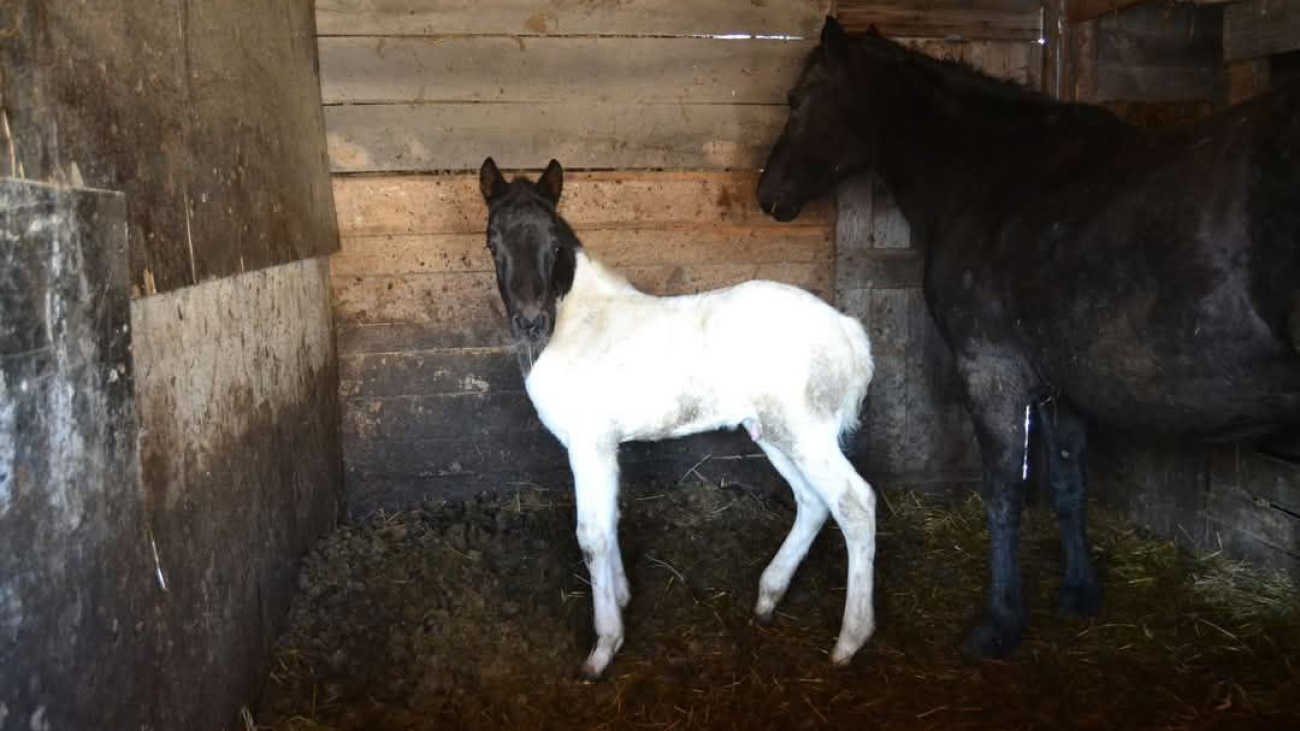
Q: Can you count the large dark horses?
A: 1